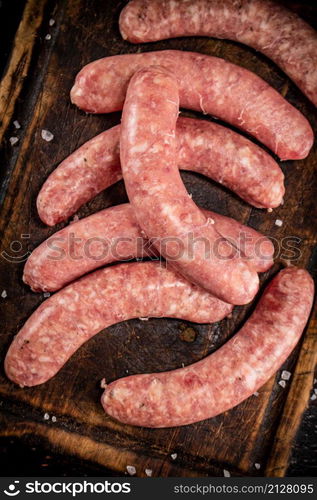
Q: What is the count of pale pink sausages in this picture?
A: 7